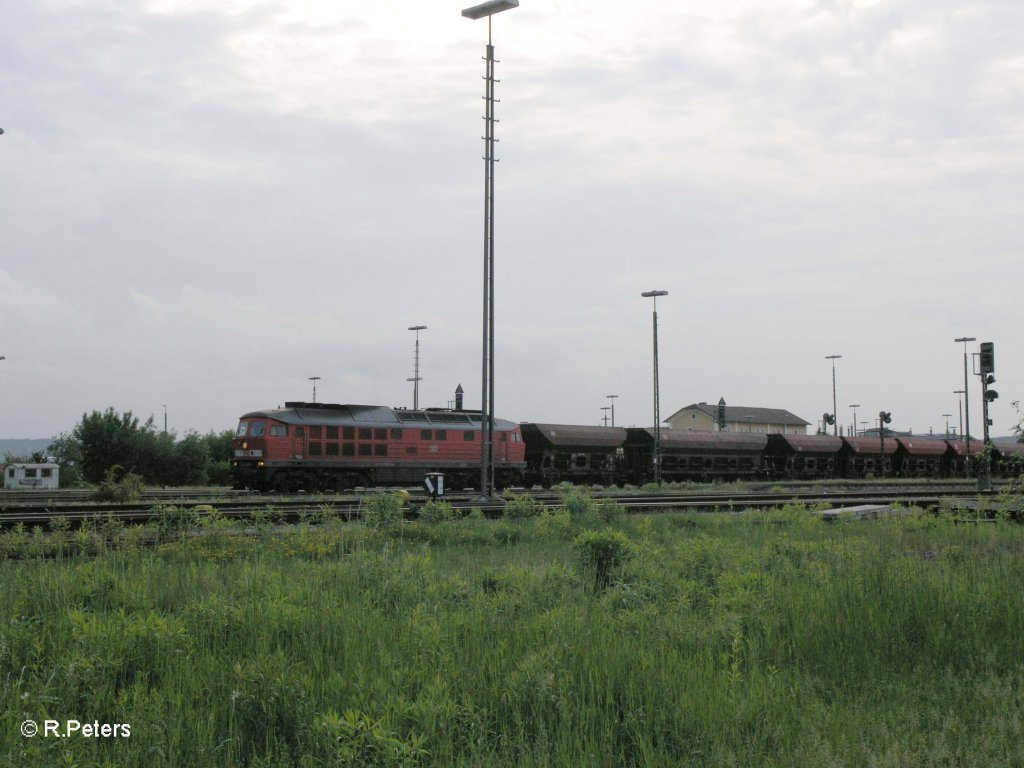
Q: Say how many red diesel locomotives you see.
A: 1